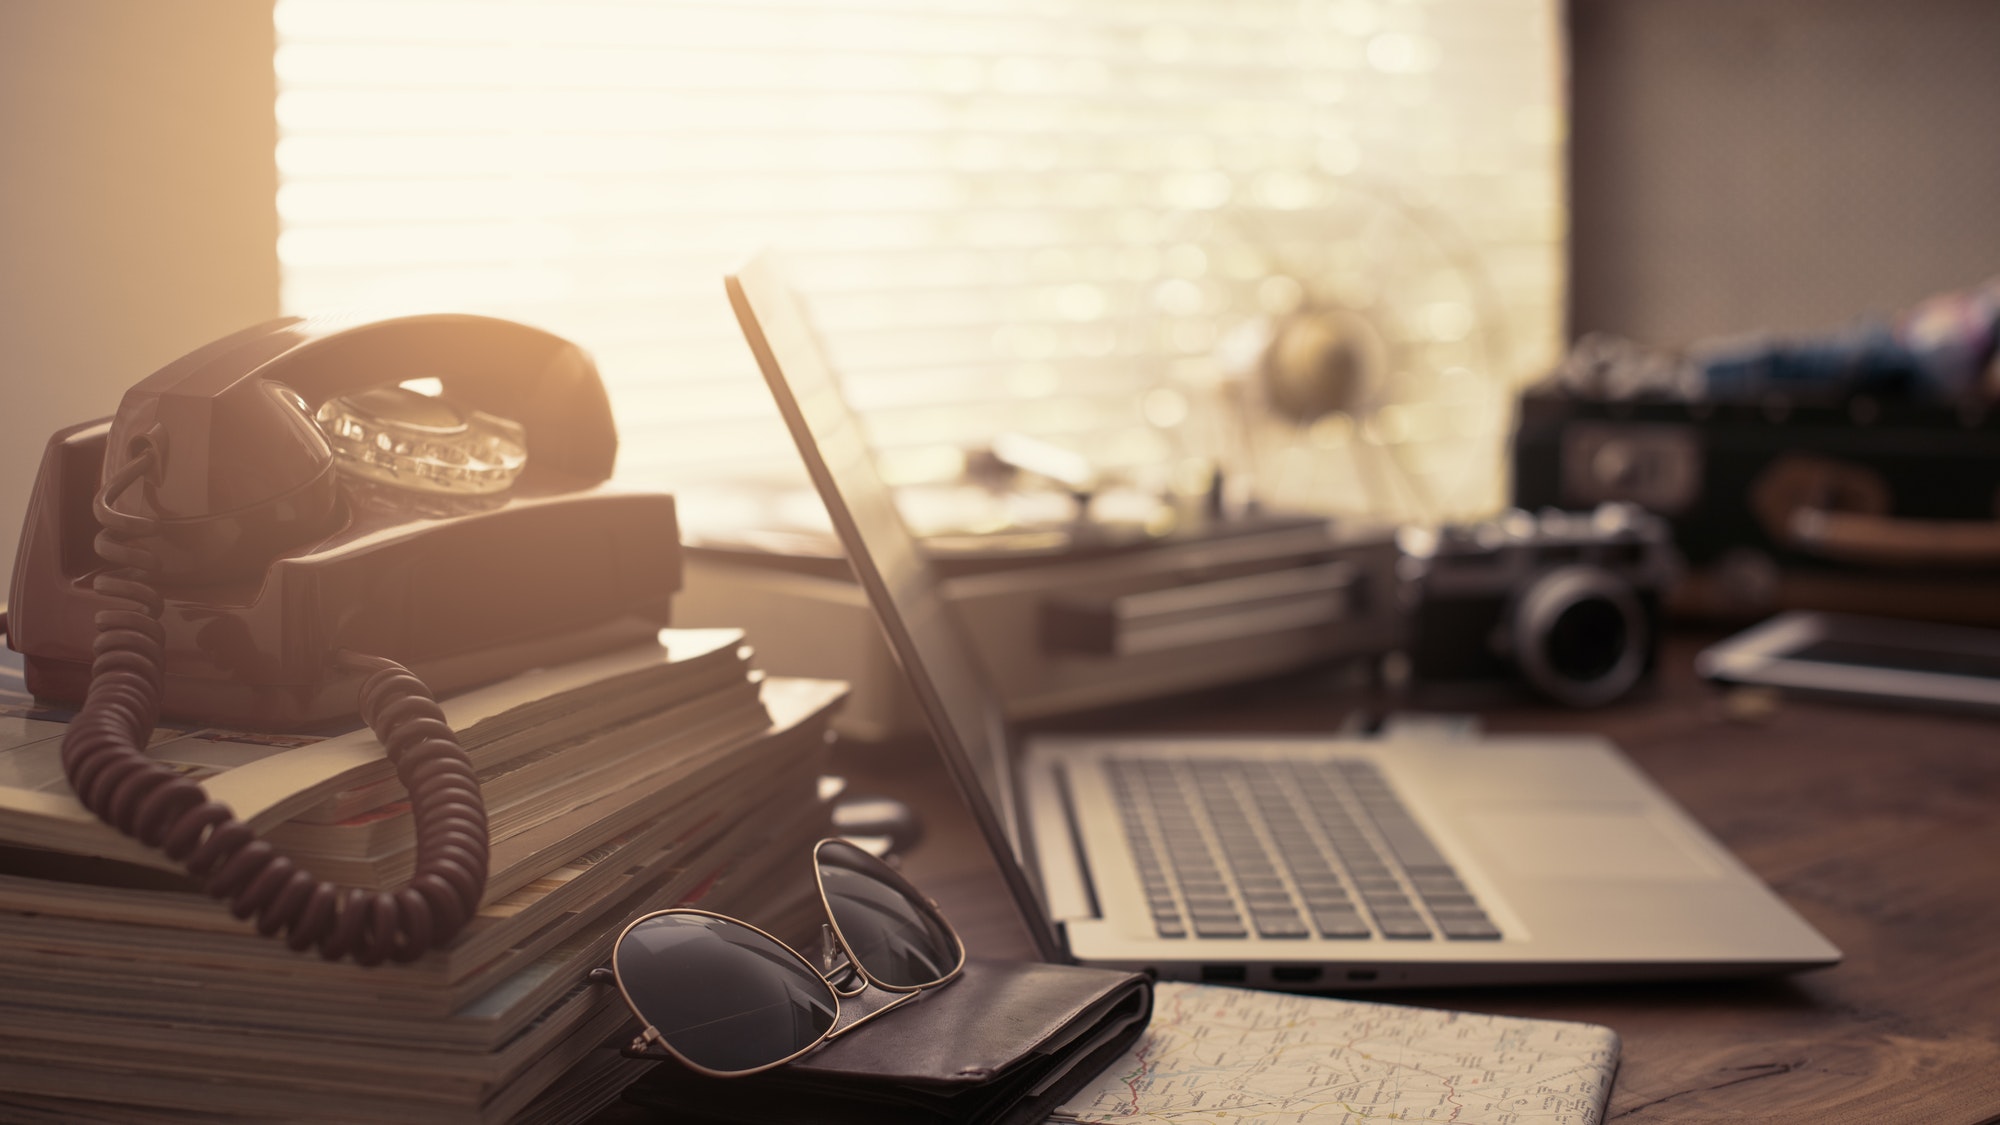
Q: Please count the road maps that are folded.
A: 1